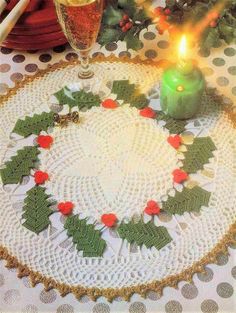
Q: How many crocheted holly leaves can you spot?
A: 10